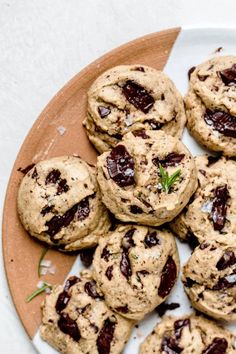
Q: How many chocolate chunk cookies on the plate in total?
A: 9